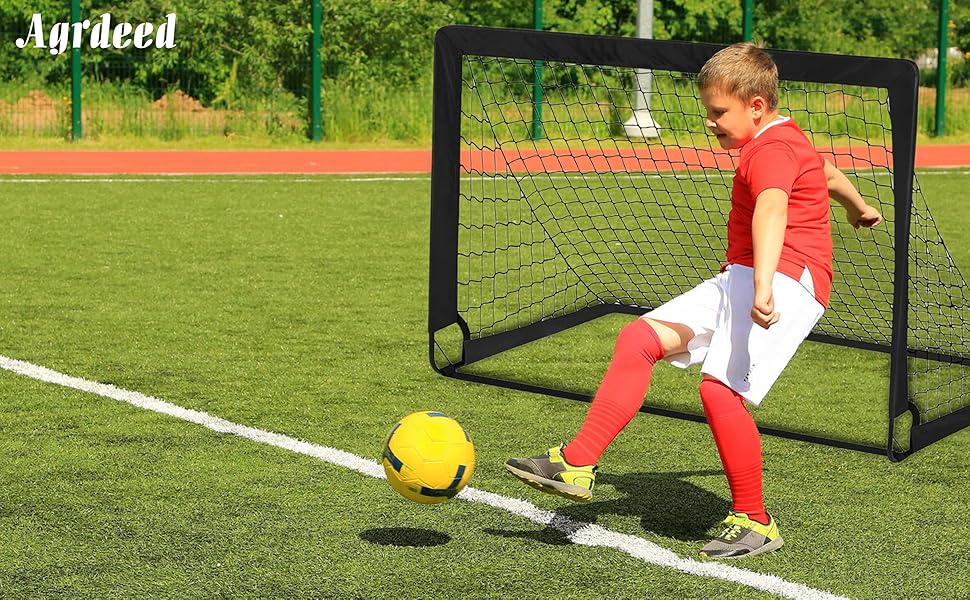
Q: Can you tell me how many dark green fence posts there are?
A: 5